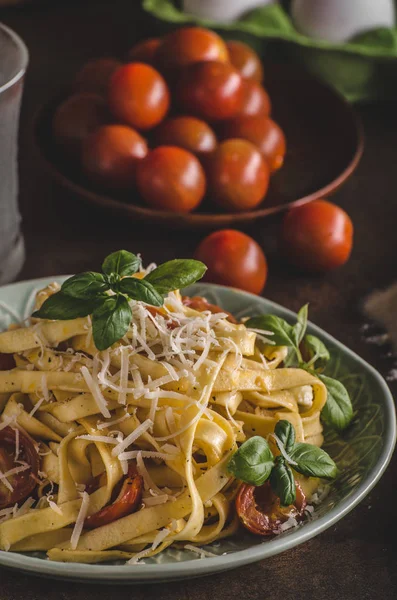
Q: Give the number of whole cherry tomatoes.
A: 15